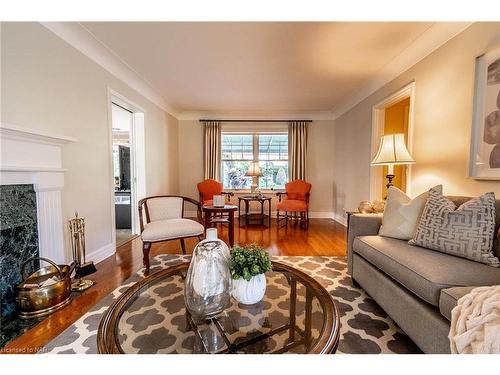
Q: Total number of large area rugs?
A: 1